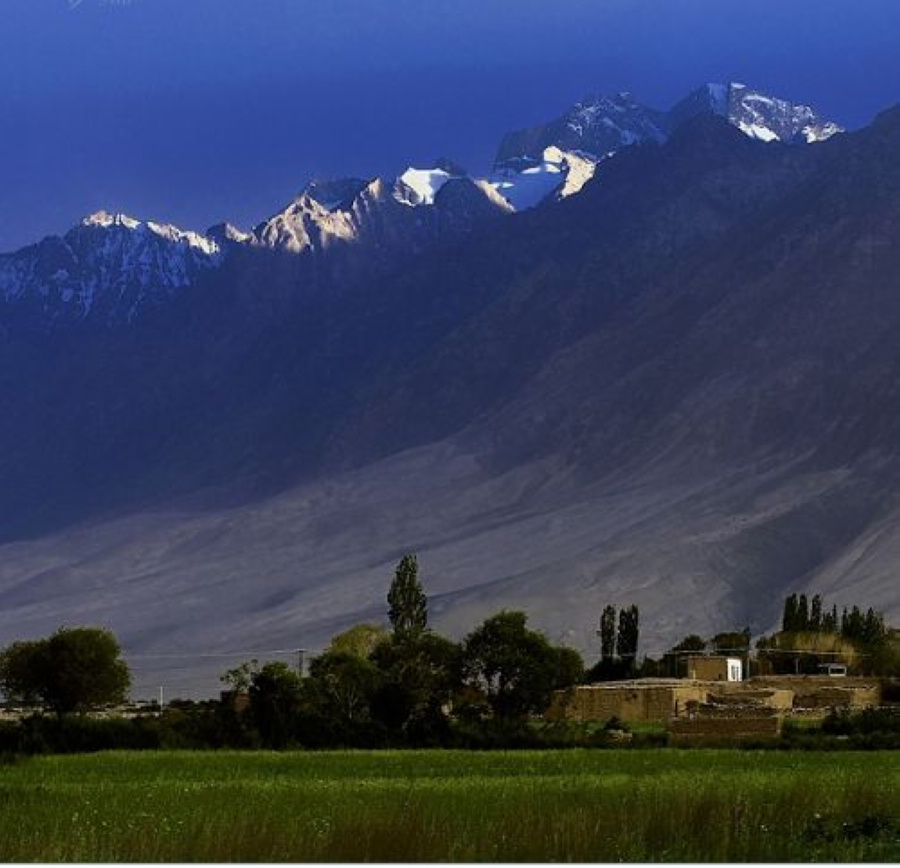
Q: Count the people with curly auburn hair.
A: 0